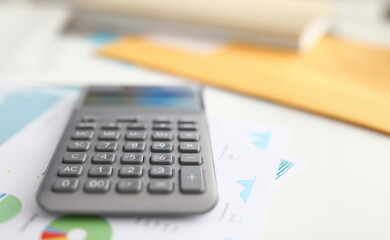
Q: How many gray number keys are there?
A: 11